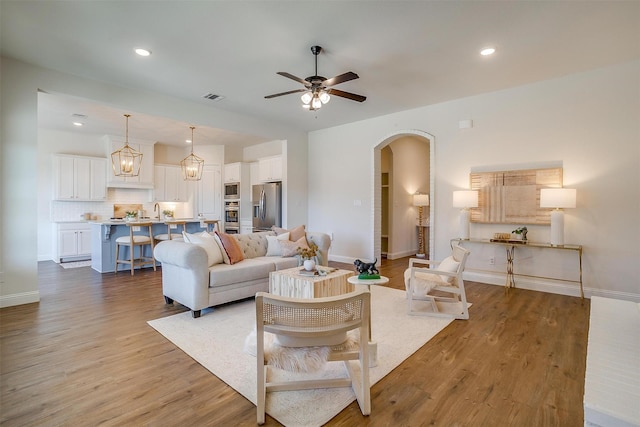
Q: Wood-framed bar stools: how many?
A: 3